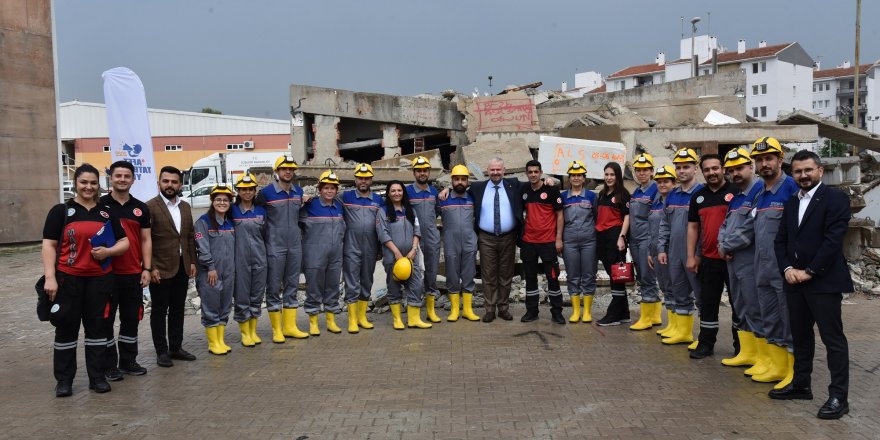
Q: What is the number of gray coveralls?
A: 14